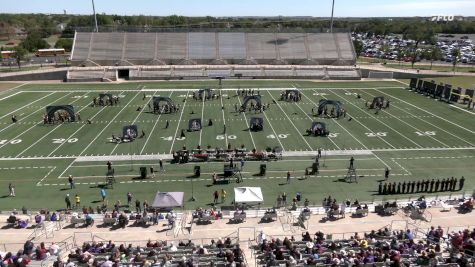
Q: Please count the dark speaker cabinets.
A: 4